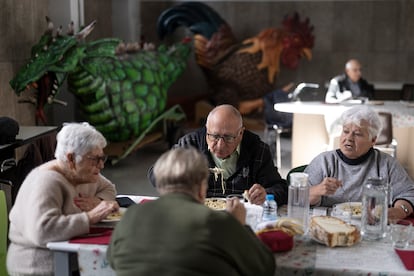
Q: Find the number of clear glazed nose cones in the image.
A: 0